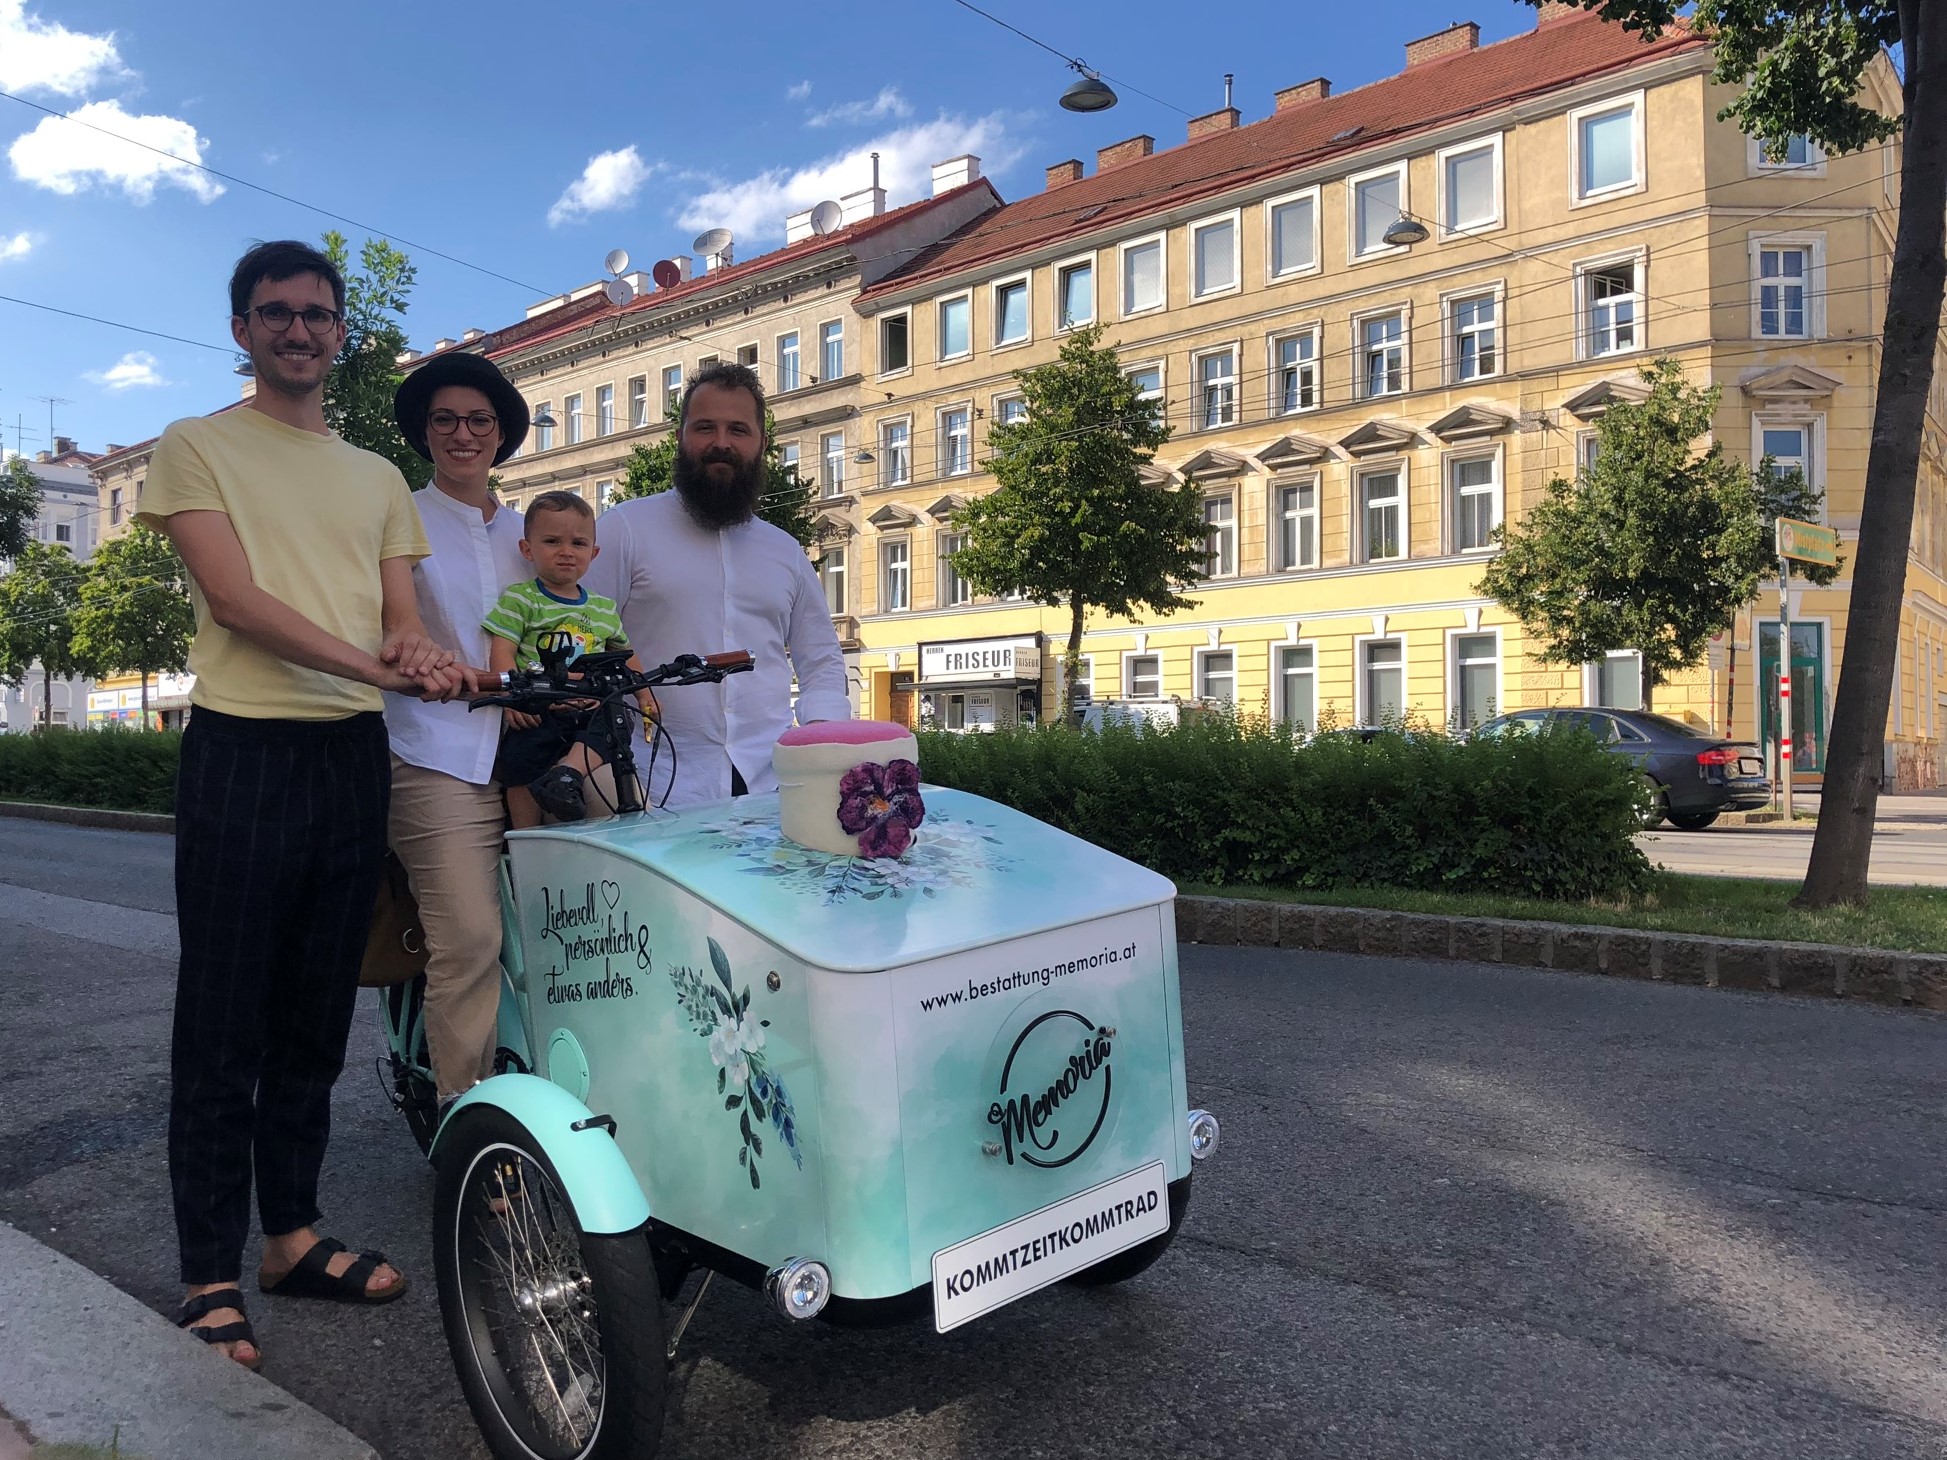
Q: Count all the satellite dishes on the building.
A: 5